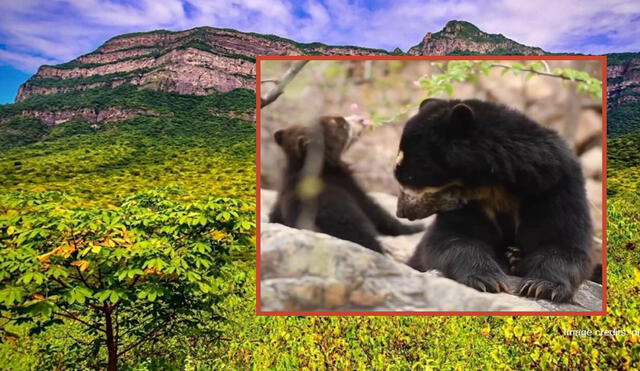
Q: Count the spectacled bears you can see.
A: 2